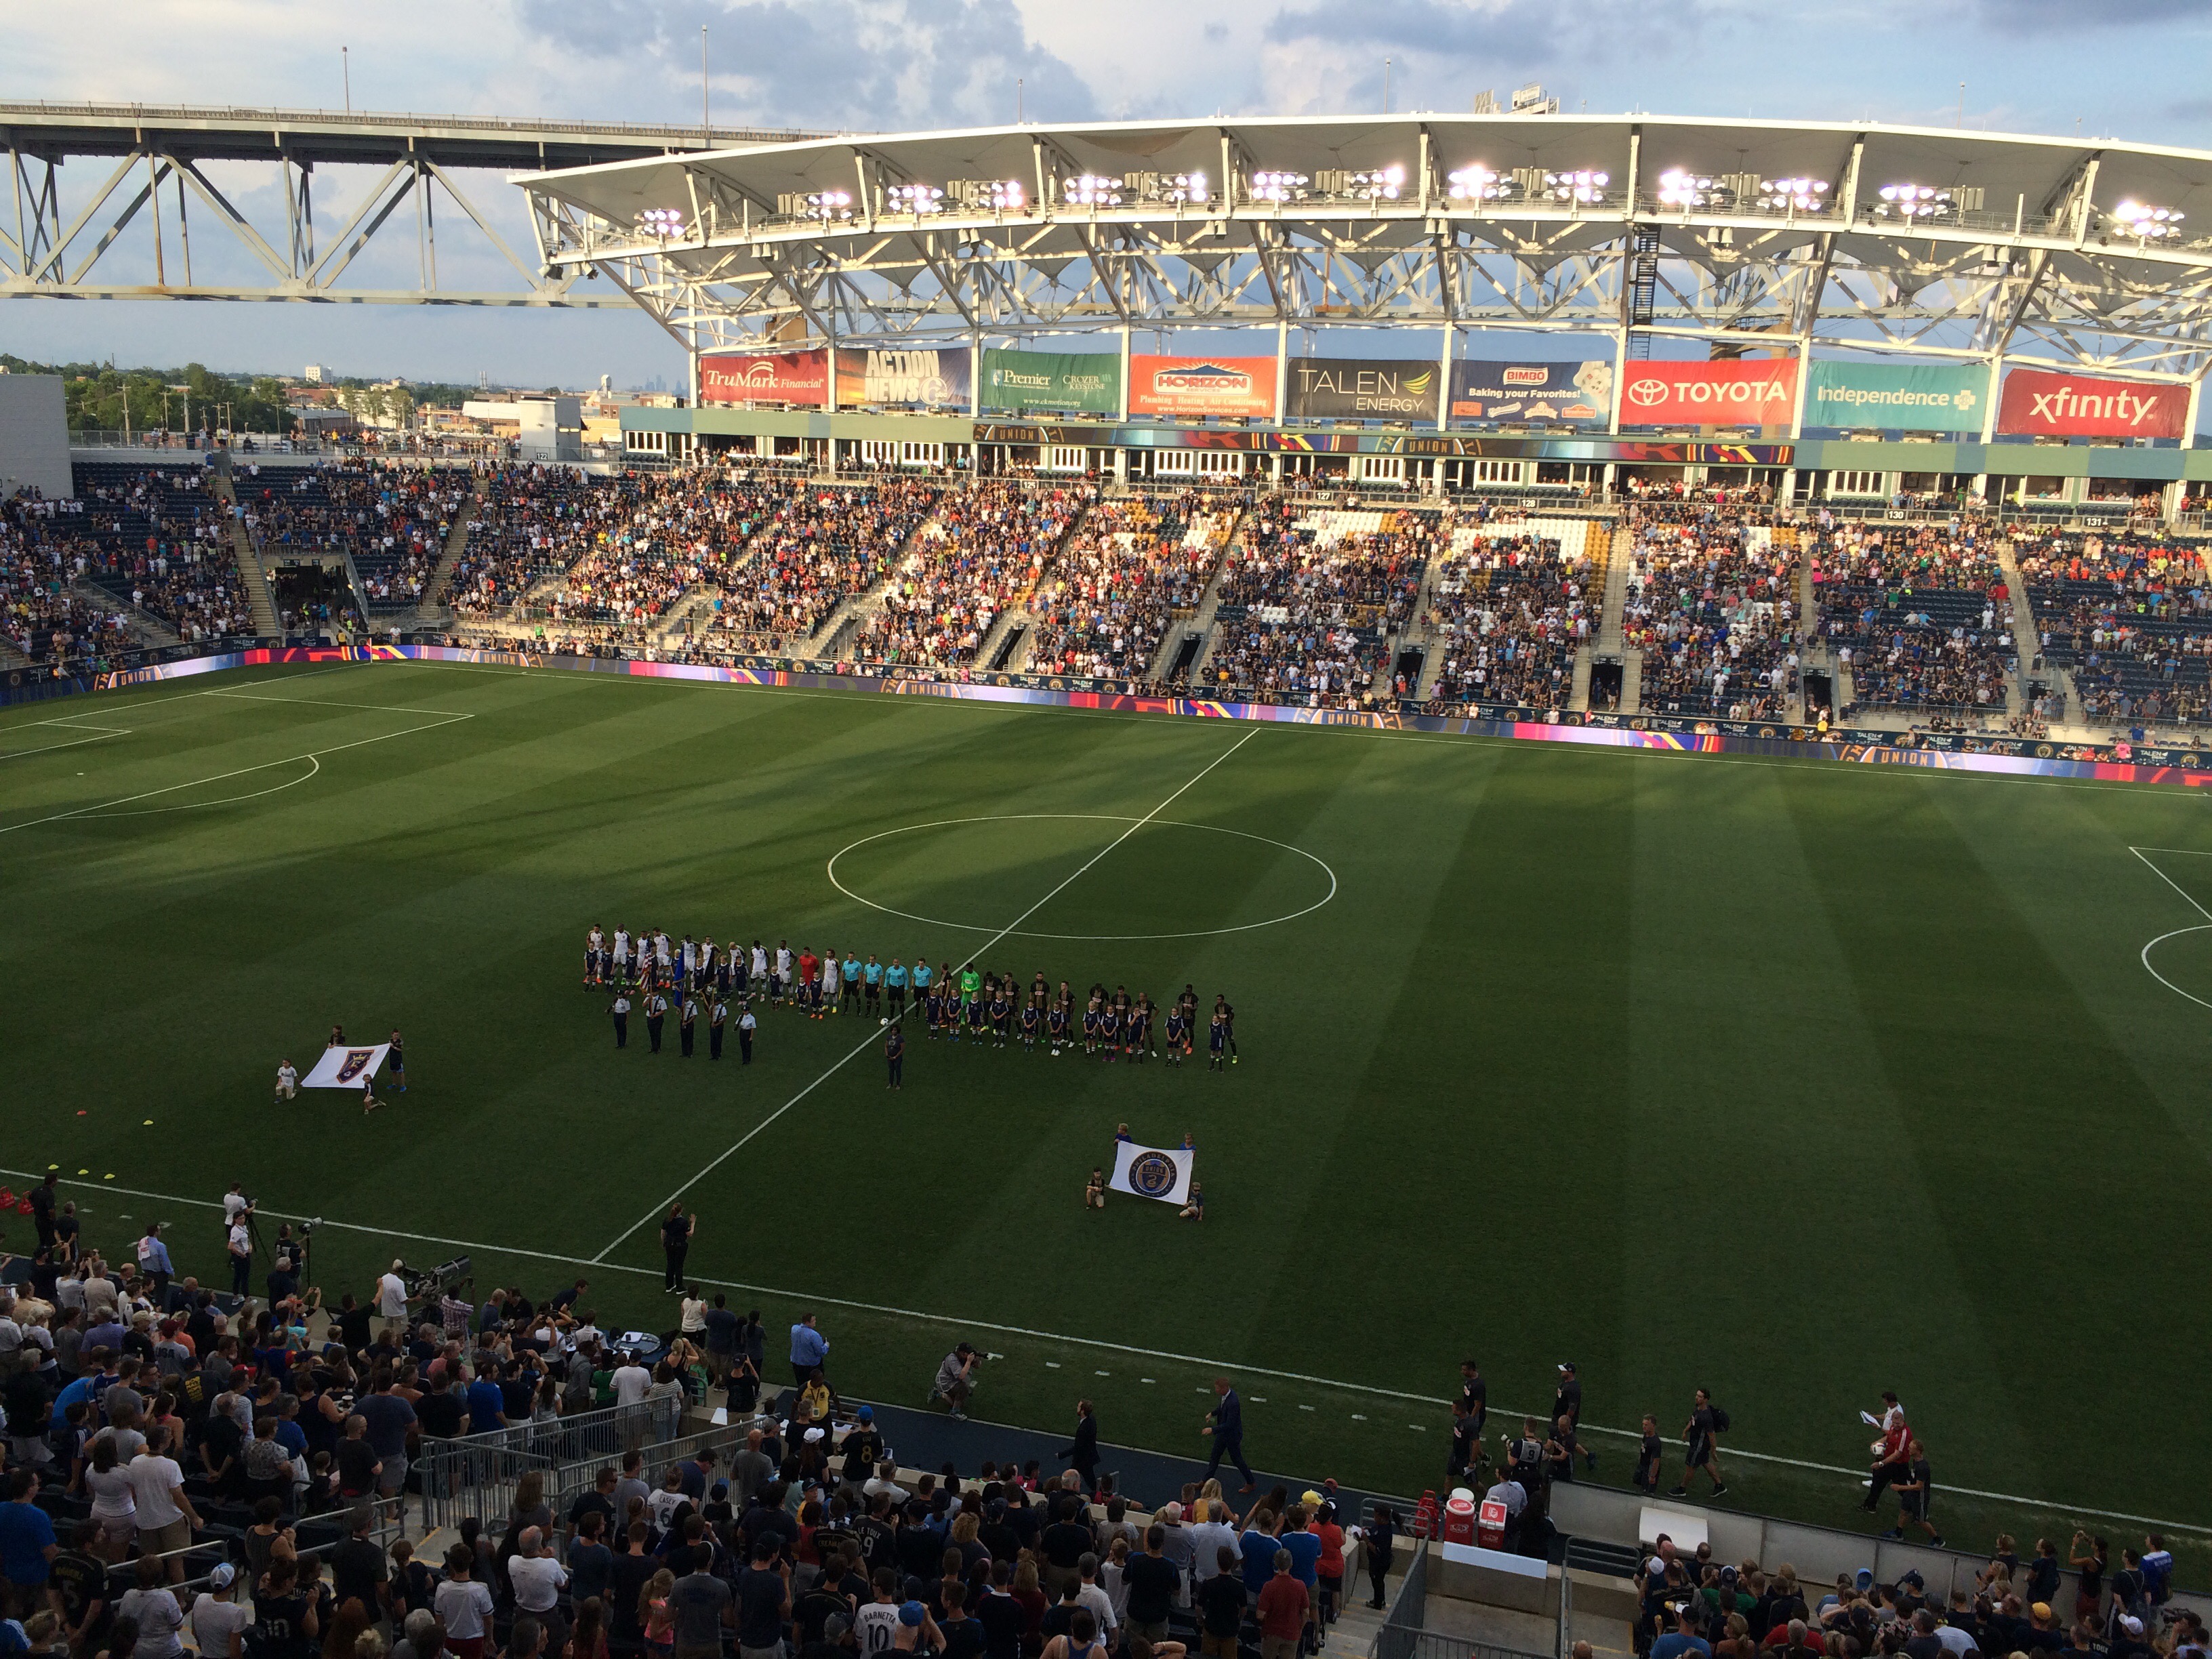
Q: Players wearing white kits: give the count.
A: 10